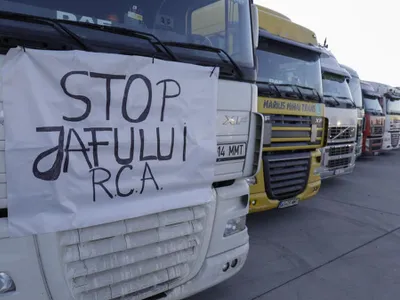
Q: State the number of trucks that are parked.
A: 6